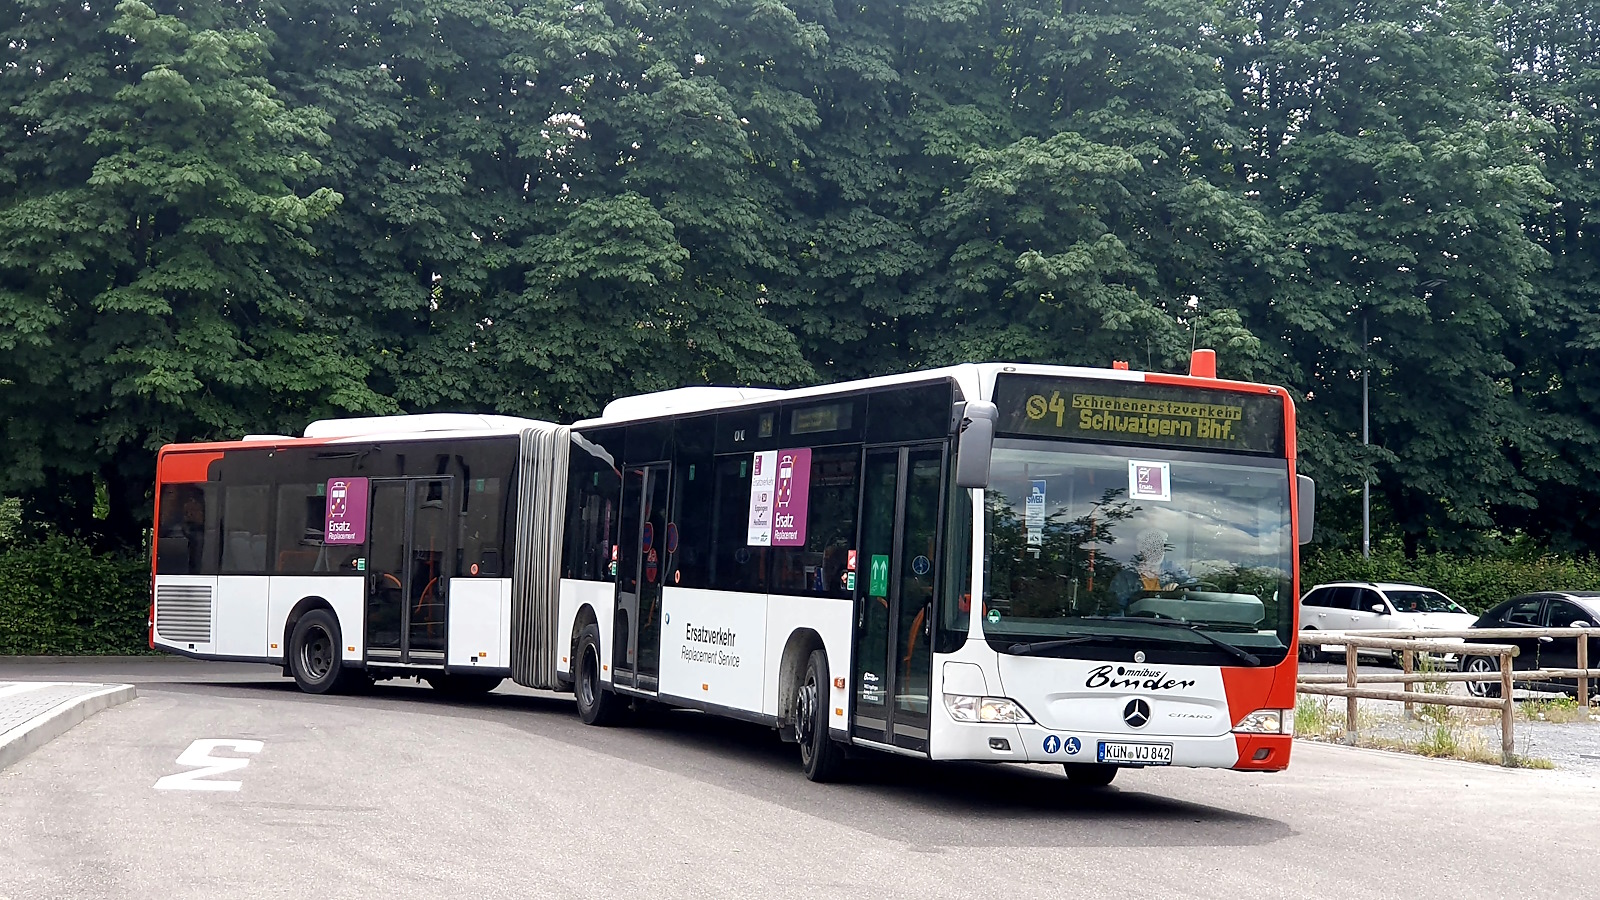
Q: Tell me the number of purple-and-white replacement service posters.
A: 3